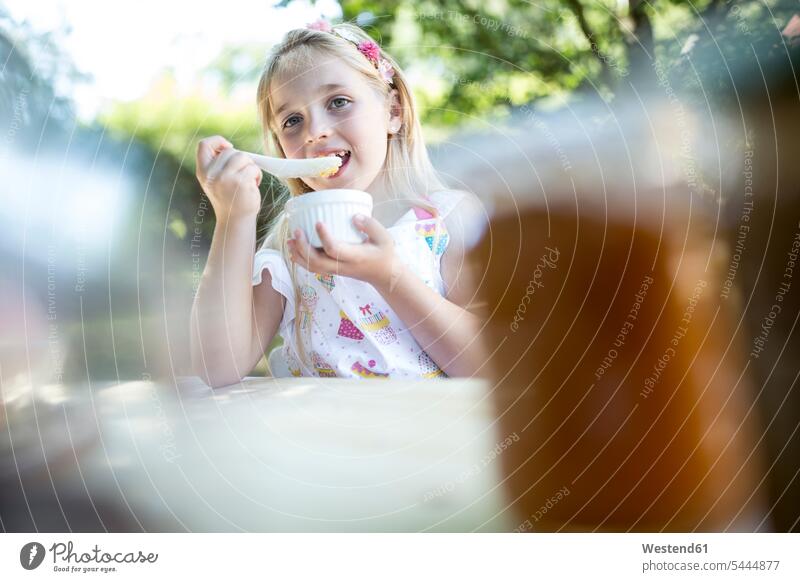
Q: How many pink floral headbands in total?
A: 1